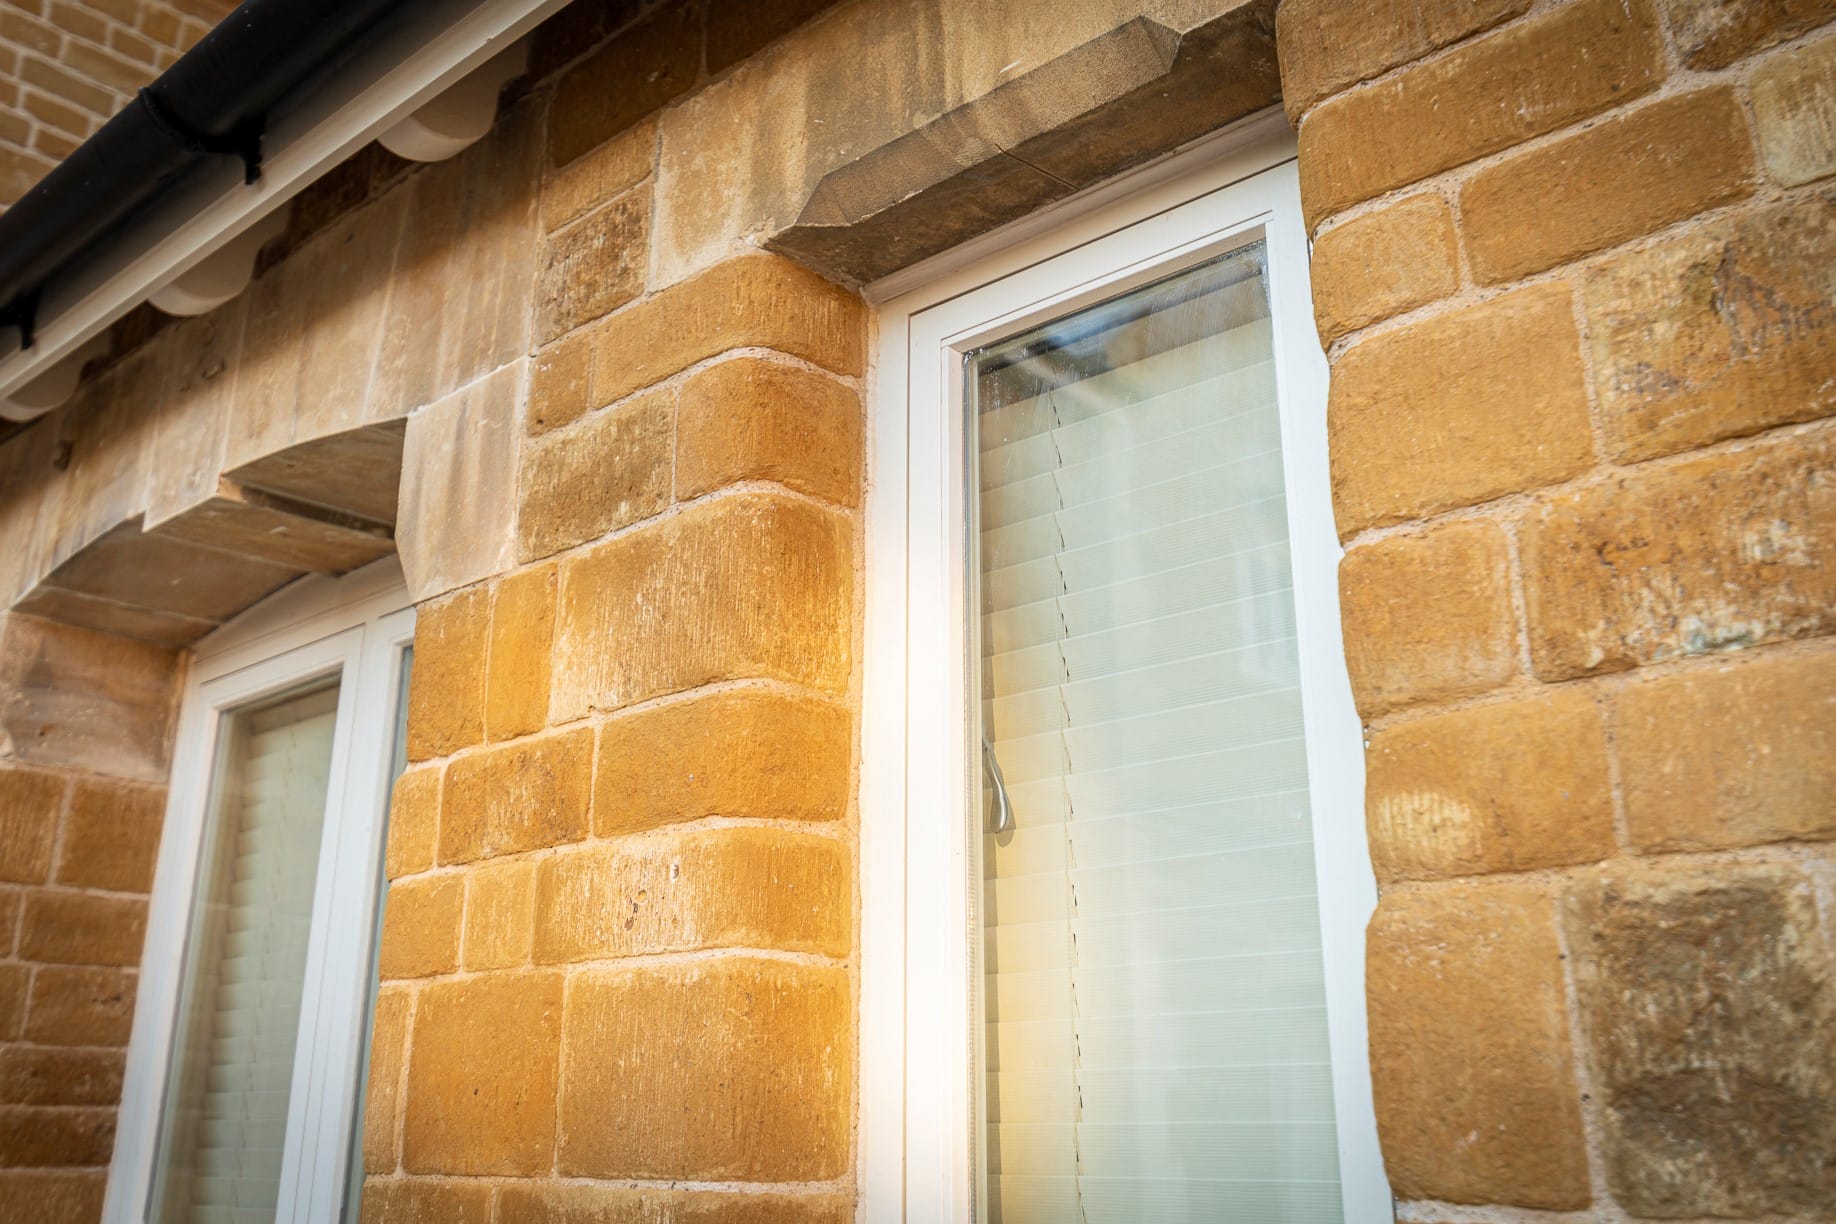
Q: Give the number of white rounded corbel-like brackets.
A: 3